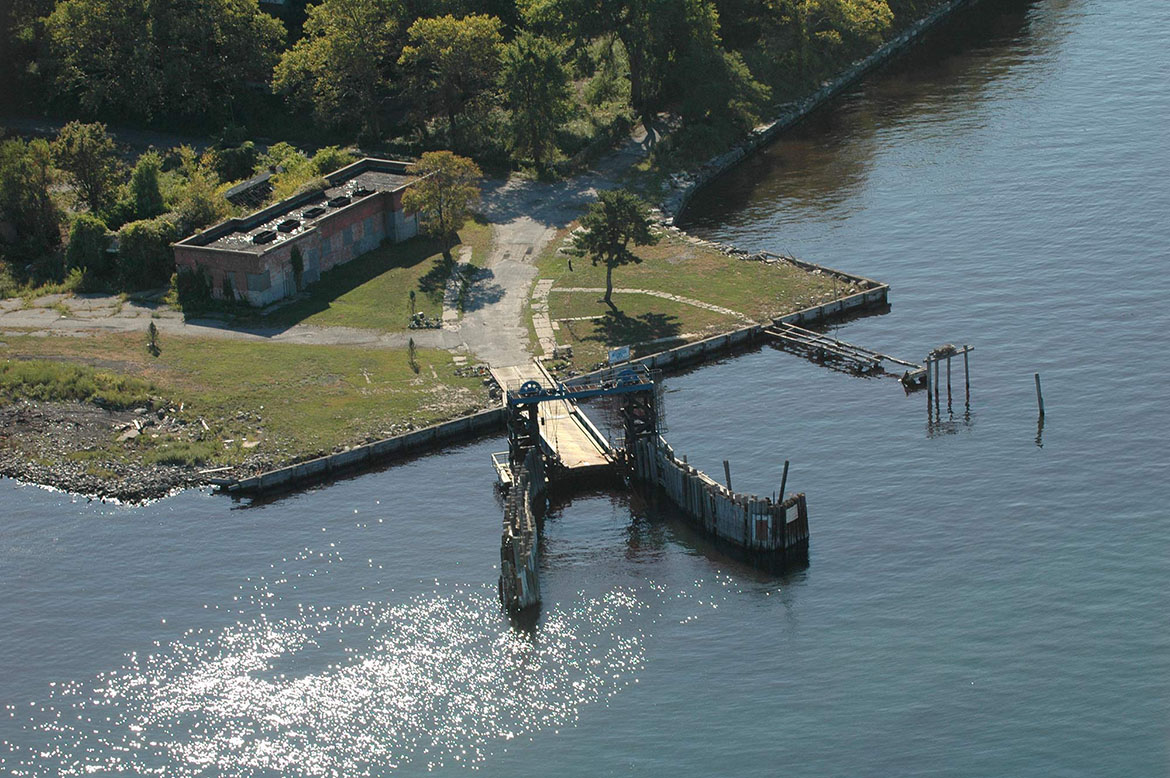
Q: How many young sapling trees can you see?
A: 3